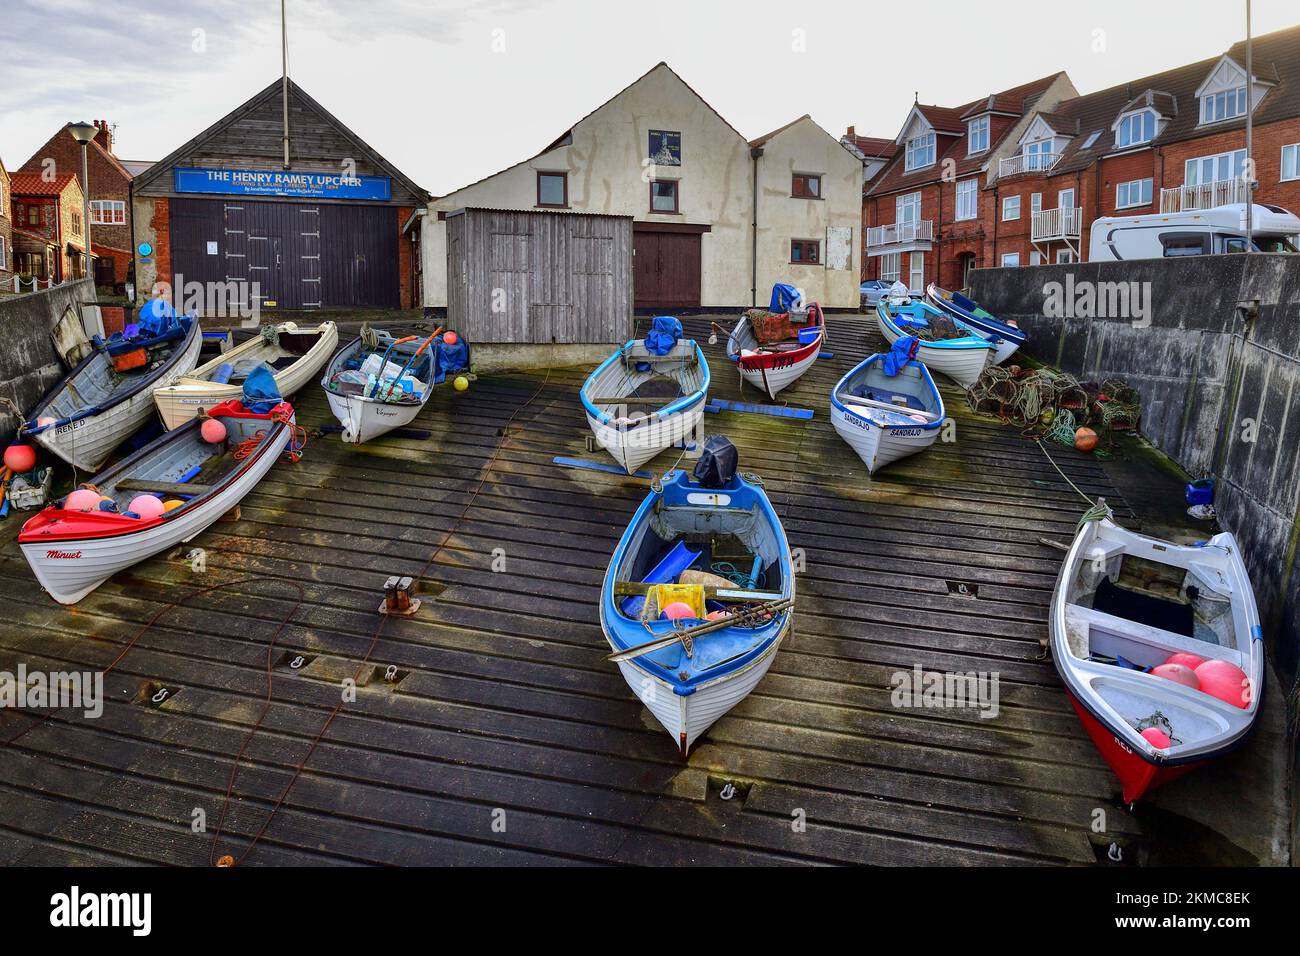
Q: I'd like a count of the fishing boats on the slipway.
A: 11